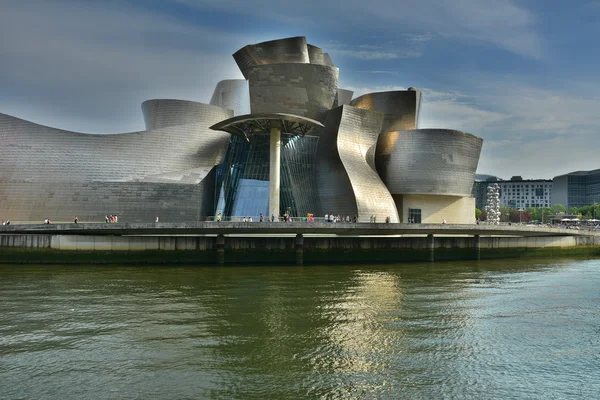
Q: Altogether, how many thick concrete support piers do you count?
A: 4